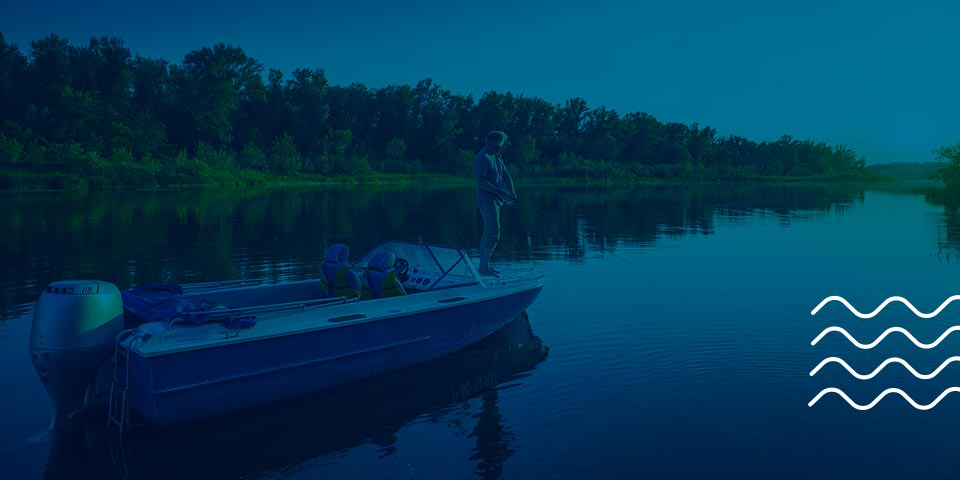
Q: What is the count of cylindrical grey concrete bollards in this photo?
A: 0